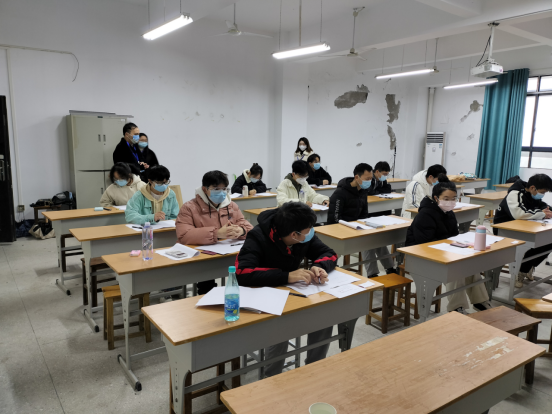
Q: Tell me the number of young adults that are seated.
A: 12